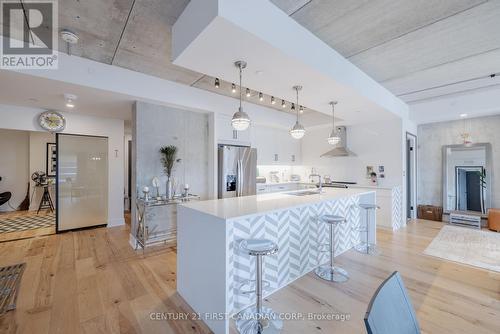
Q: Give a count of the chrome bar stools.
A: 3